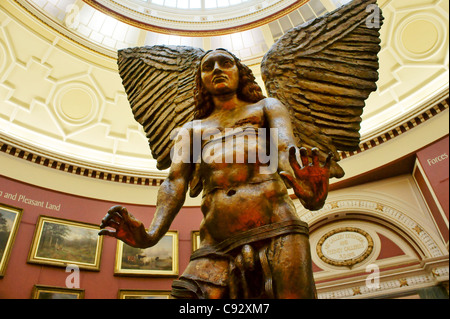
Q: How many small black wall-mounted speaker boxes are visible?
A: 0